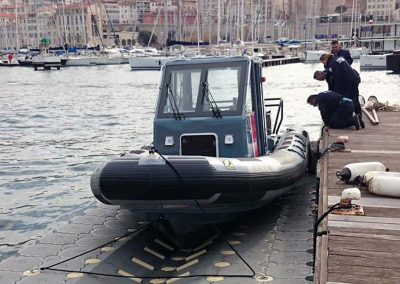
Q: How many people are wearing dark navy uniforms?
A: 4